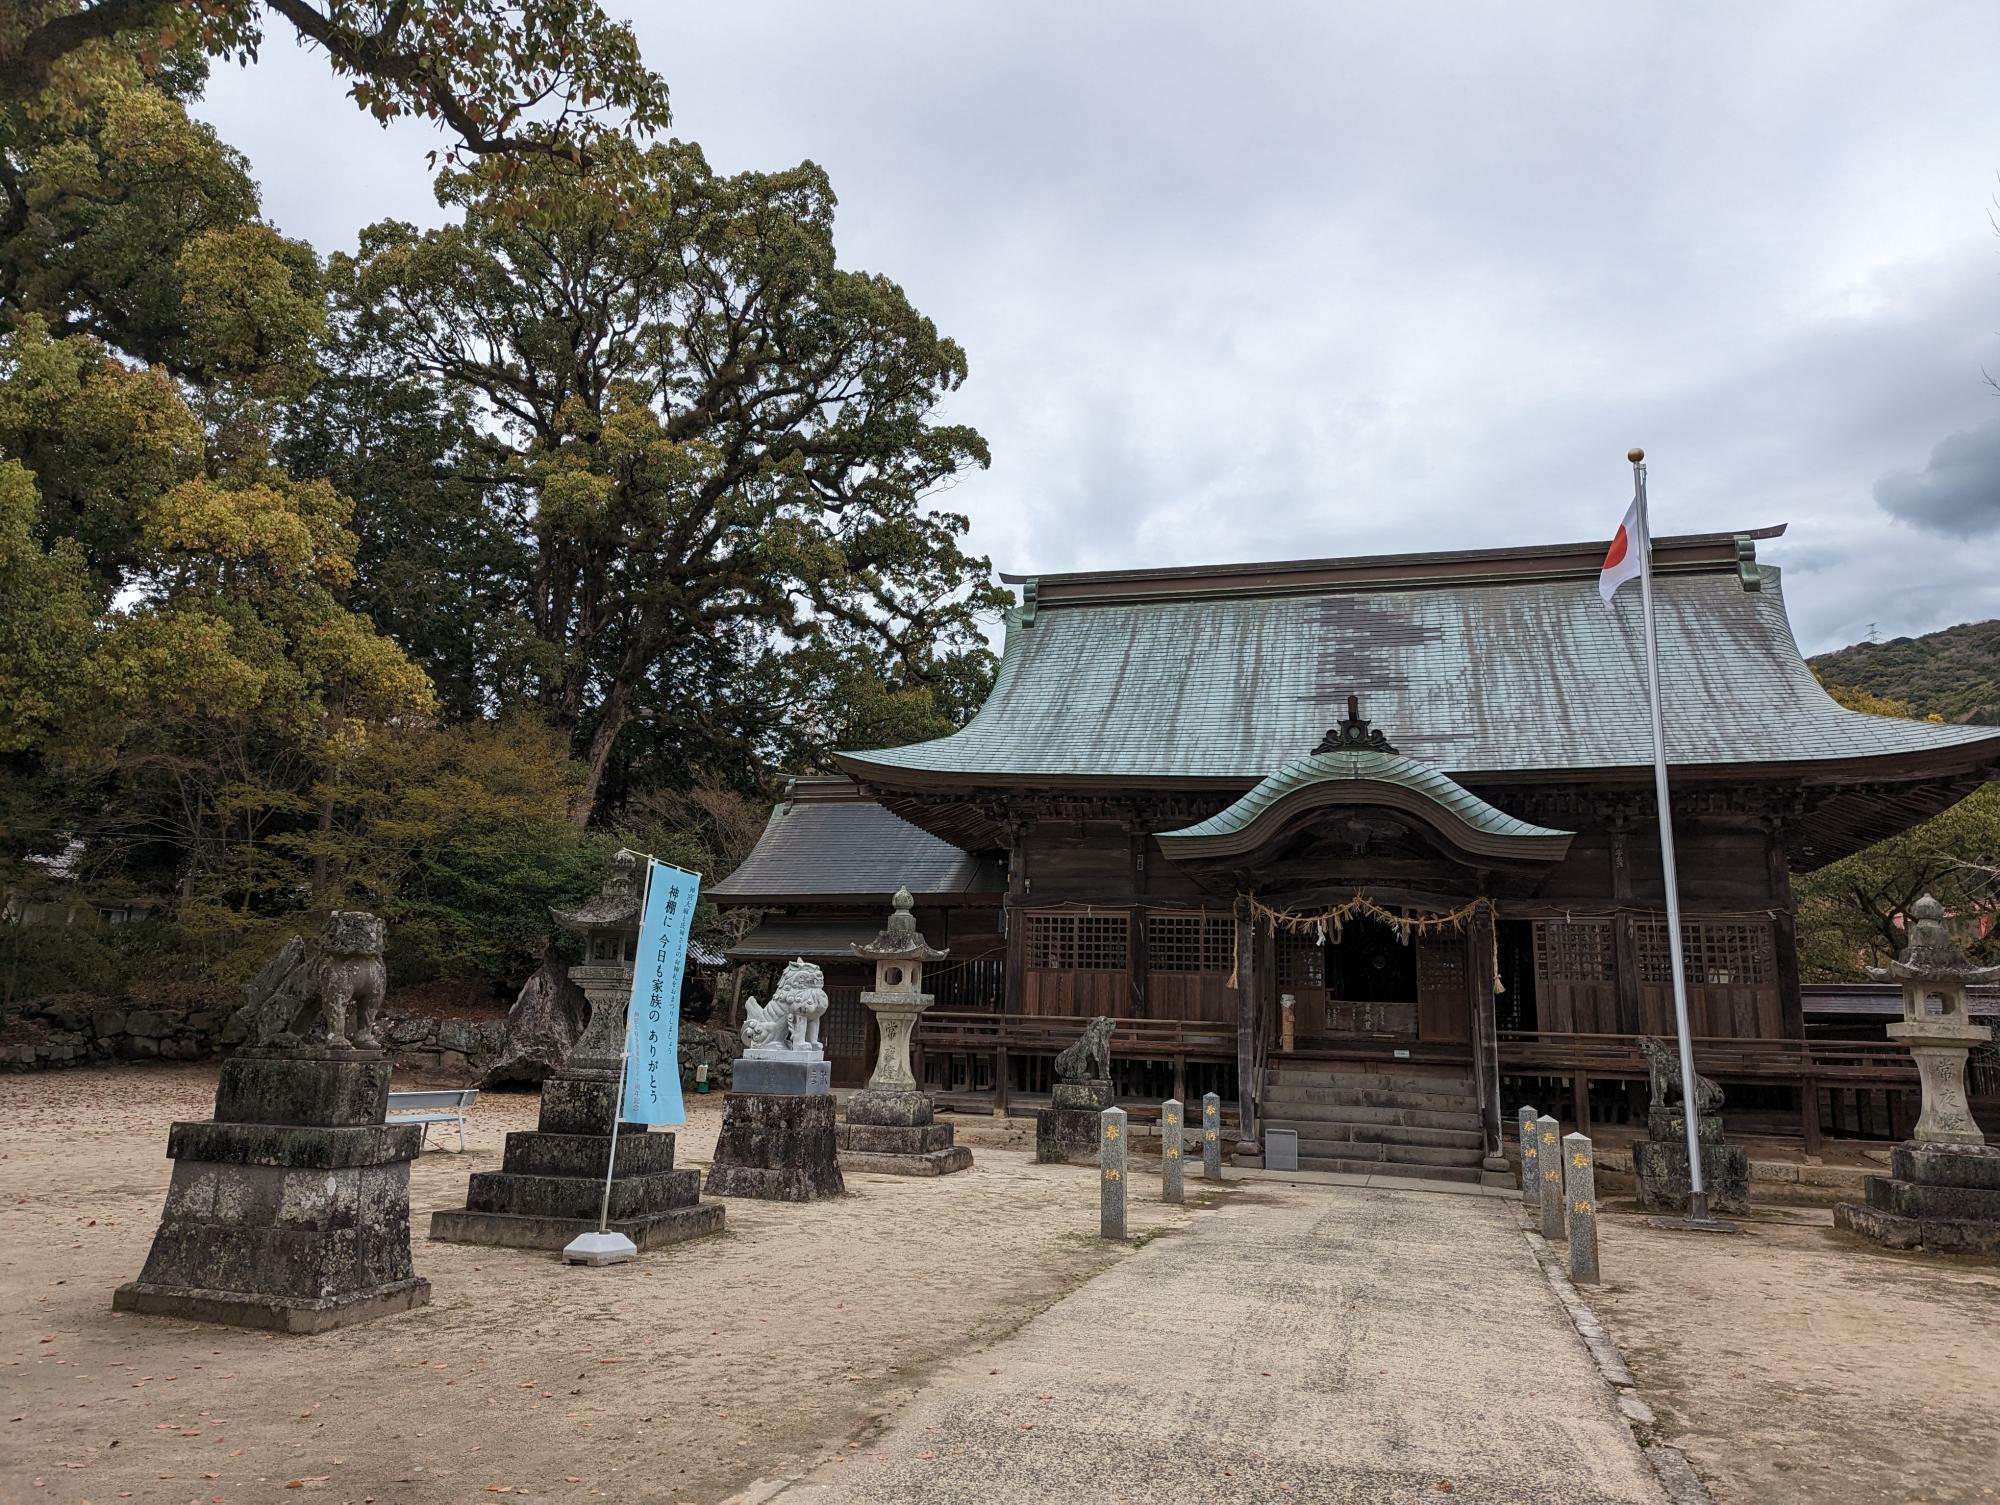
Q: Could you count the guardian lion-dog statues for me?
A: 4